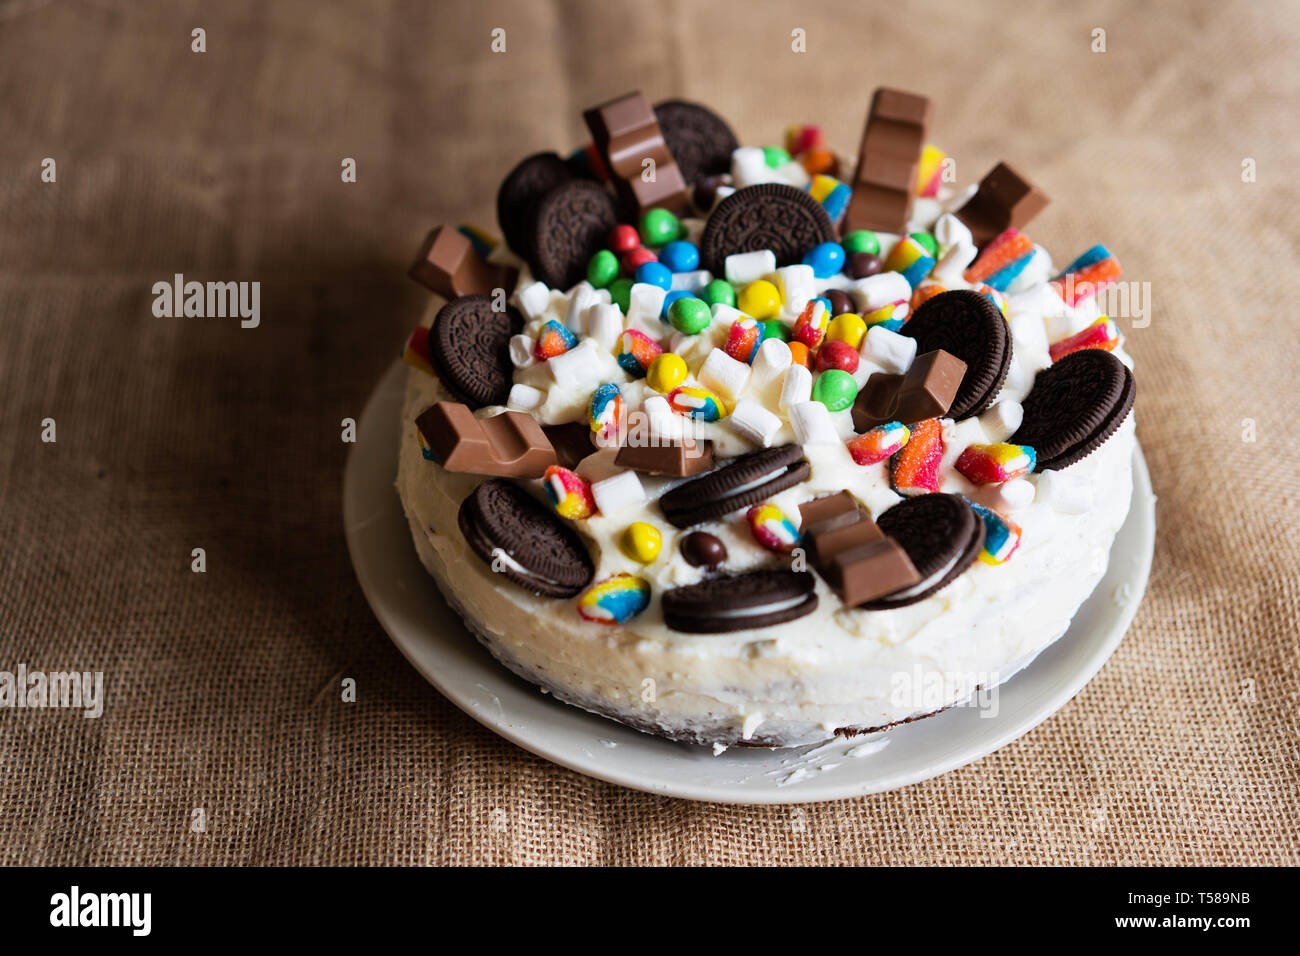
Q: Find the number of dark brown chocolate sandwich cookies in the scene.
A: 11